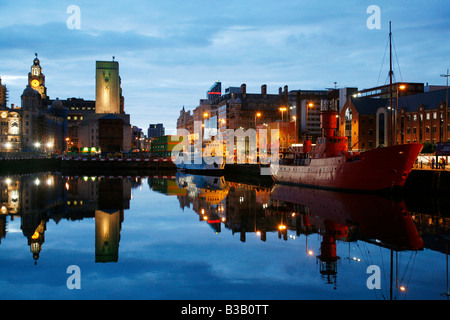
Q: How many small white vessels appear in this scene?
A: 1